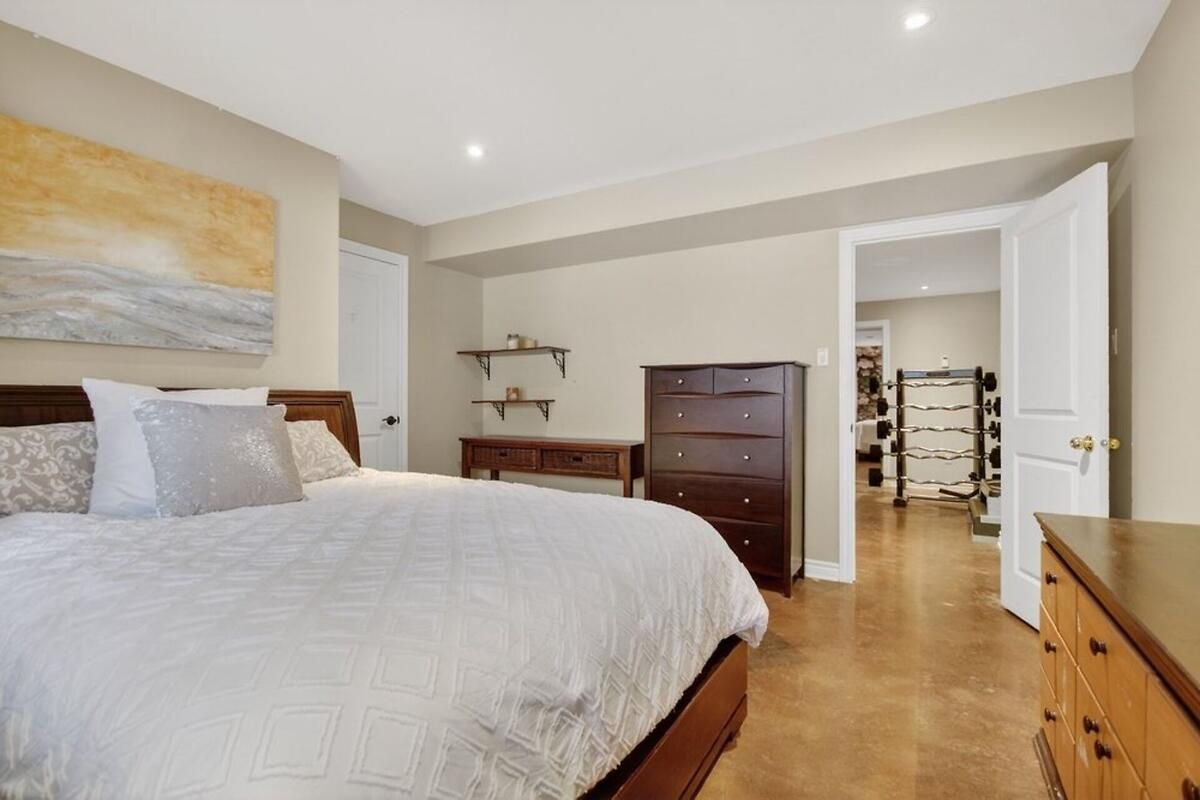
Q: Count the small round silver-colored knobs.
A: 9